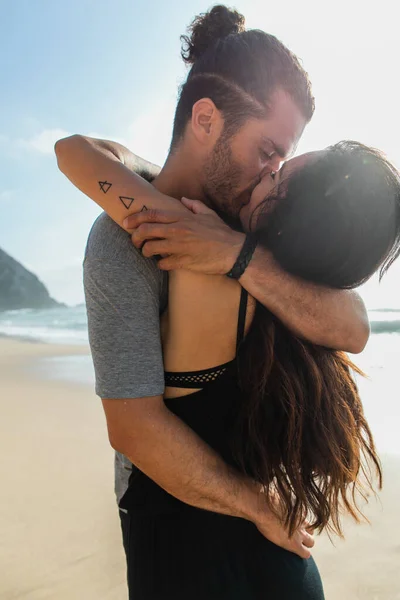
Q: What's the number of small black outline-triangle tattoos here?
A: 3